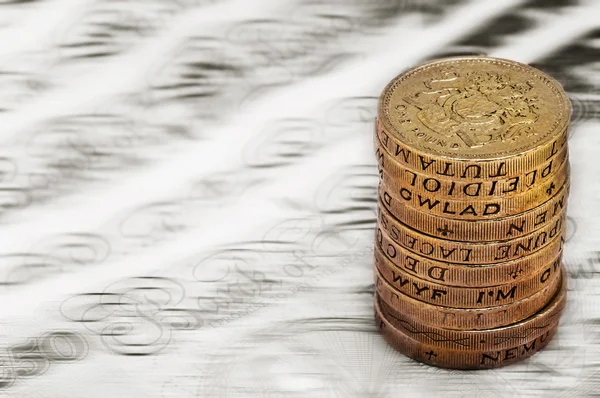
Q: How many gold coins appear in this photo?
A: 10